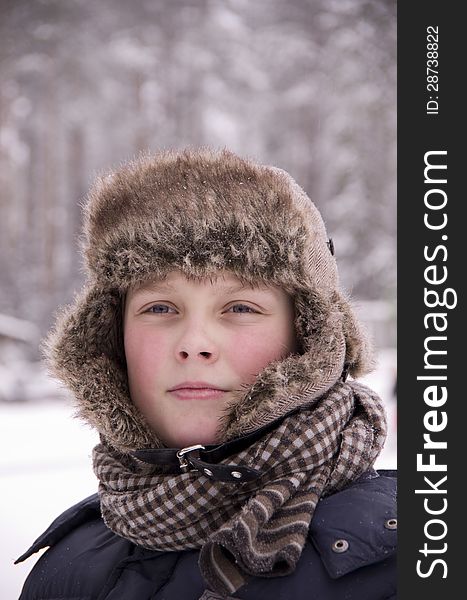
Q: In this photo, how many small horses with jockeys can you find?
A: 0